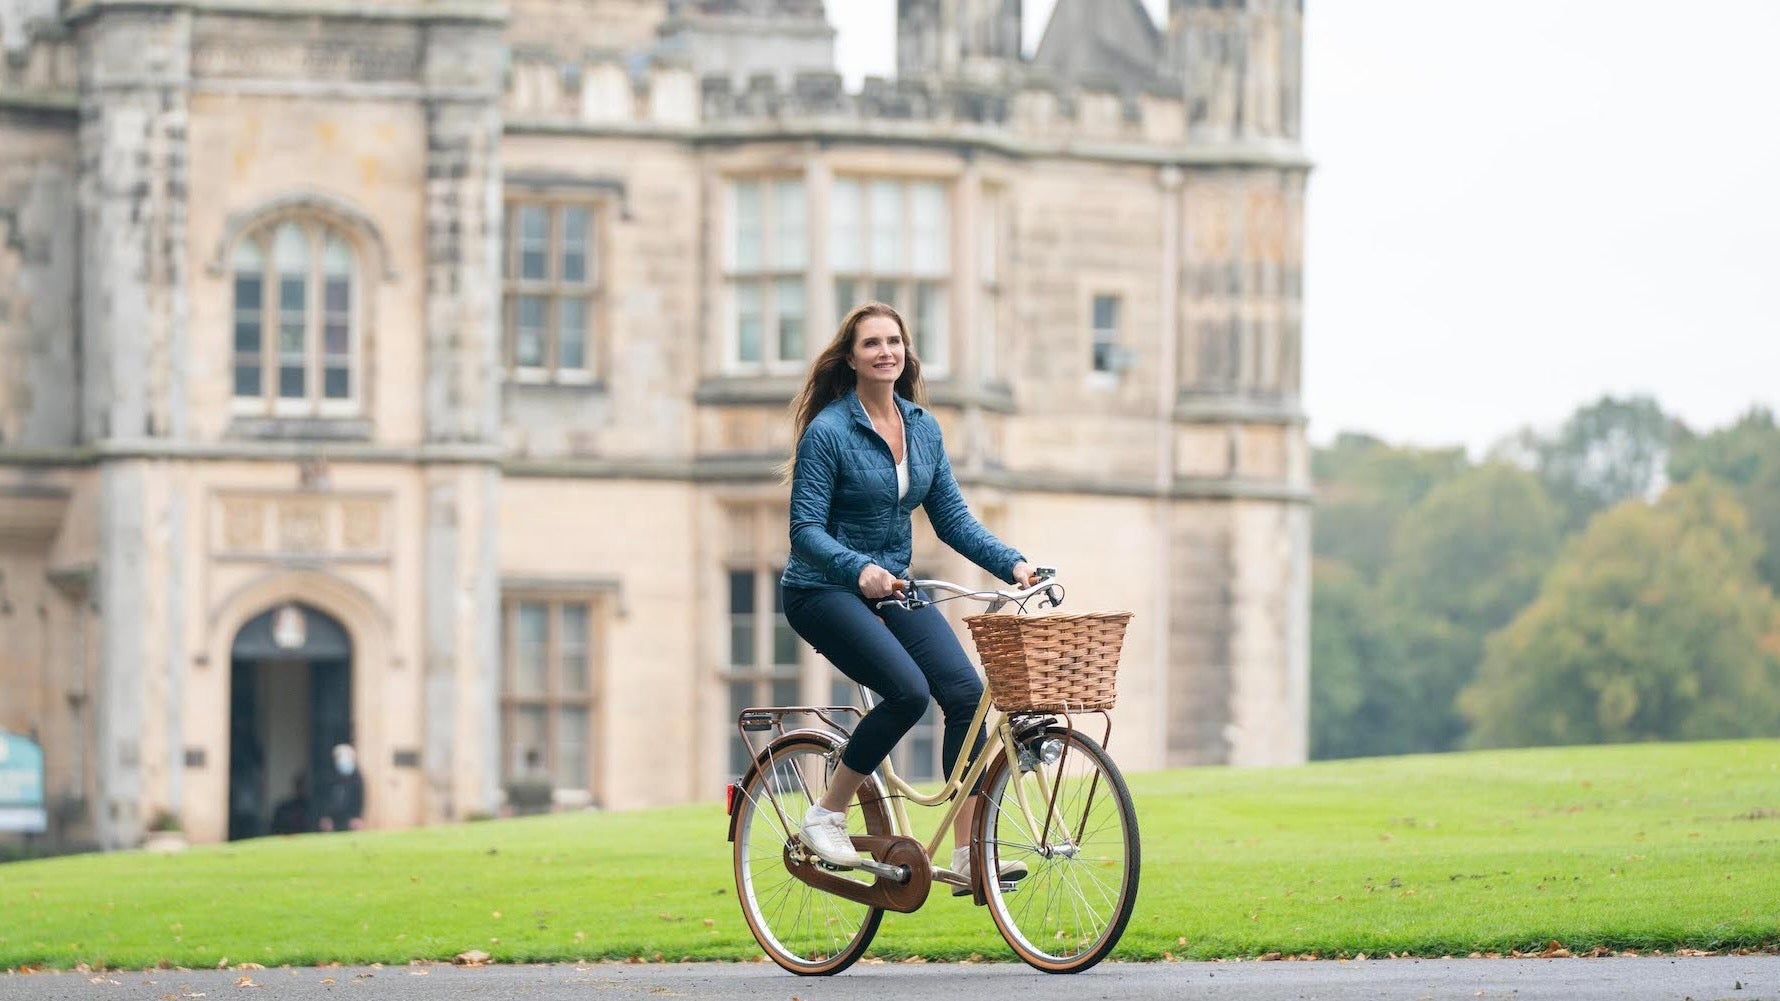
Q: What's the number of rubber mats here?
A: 0